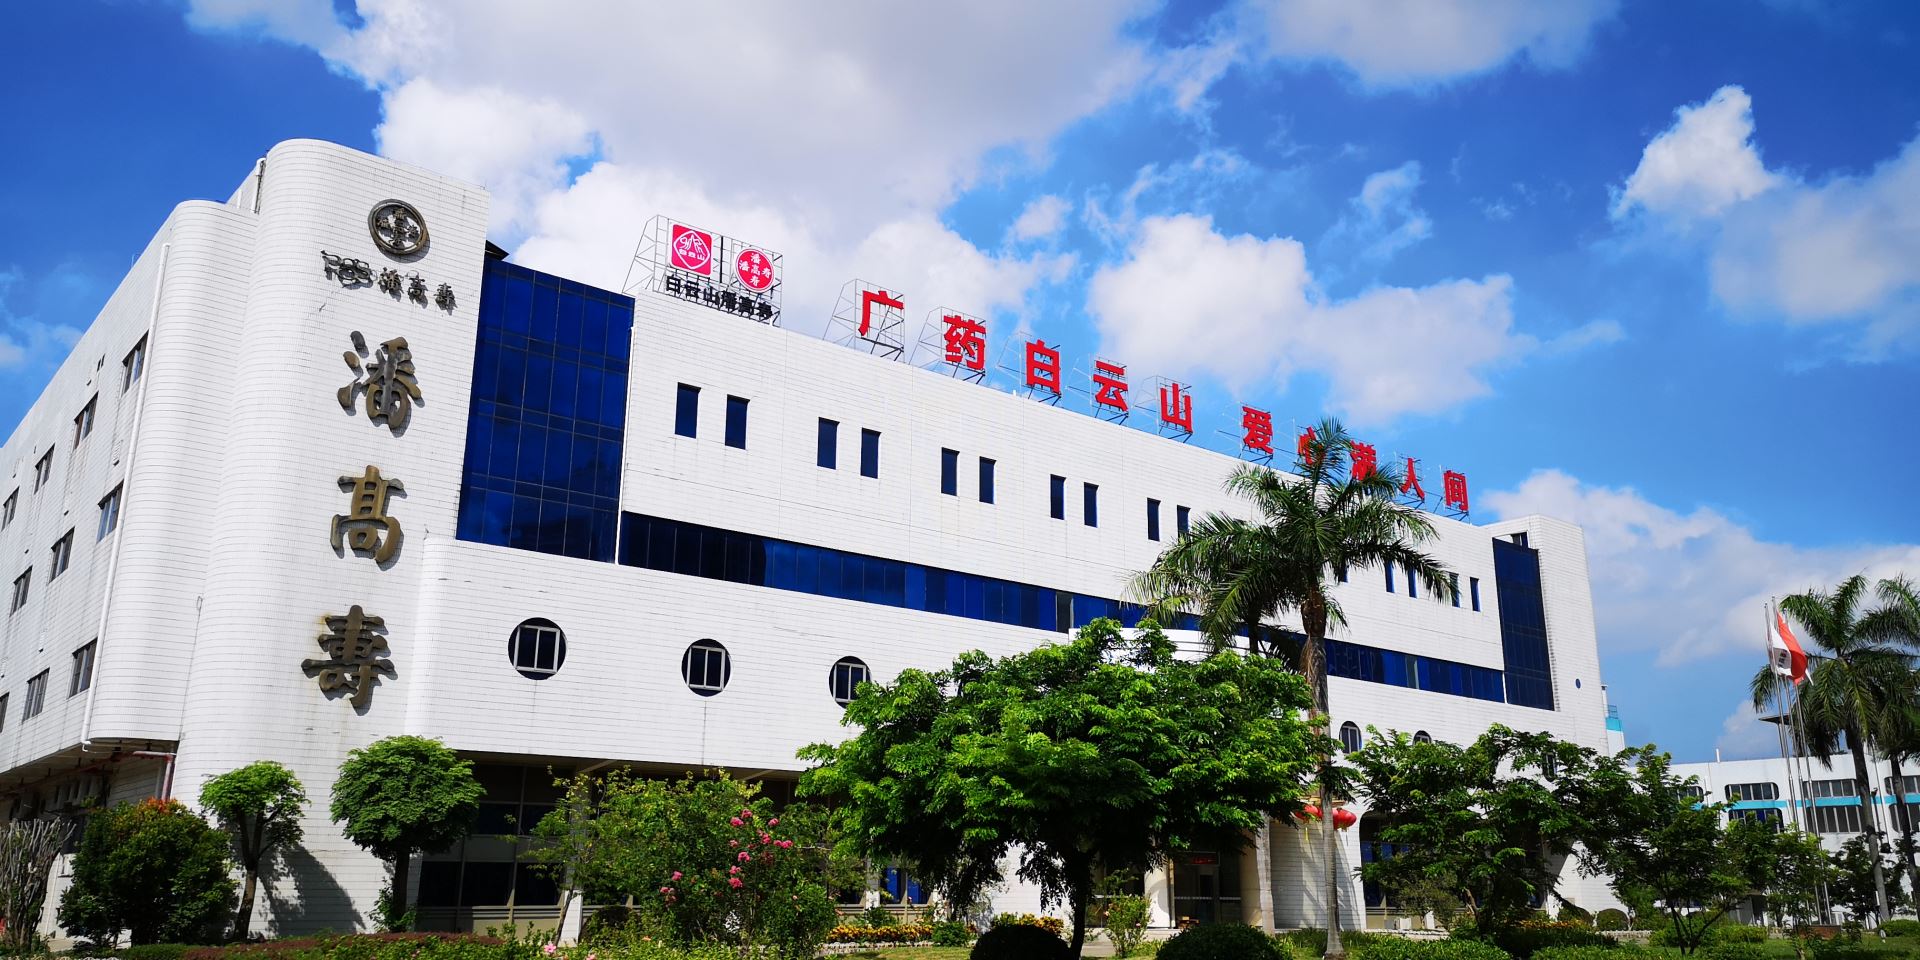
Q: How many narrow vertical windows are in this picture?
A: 15